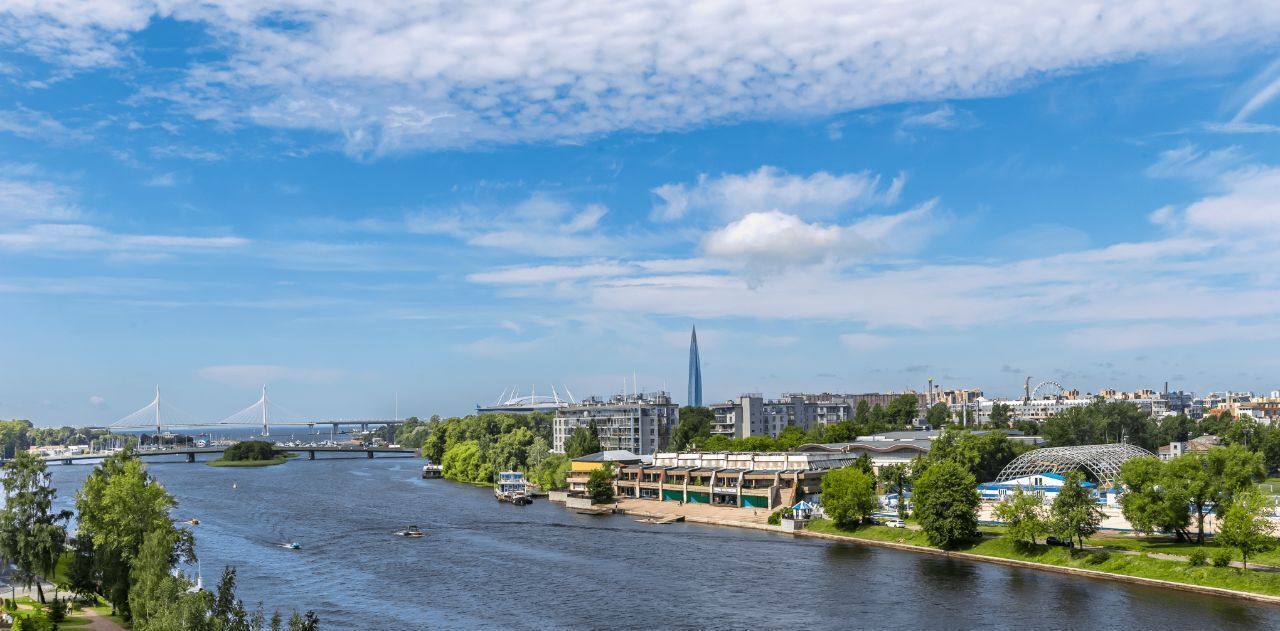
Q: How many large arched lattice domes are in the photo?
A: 1